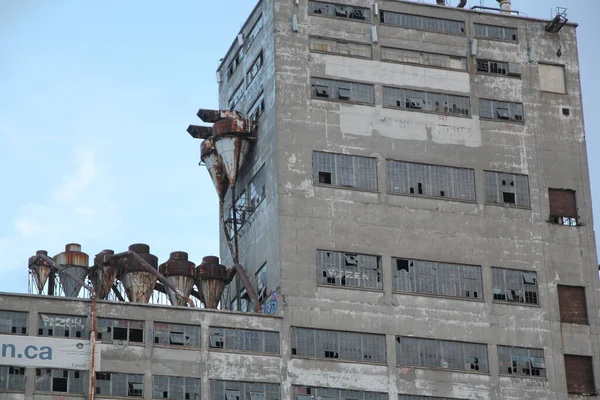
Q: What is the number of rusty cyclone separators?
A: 8